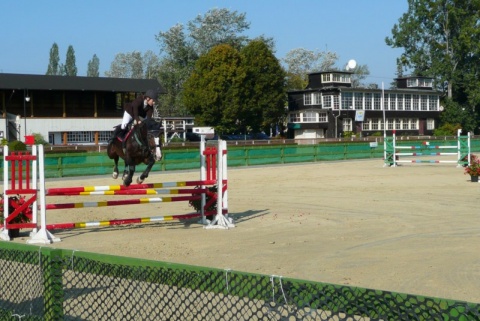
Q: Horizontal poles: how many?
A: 7